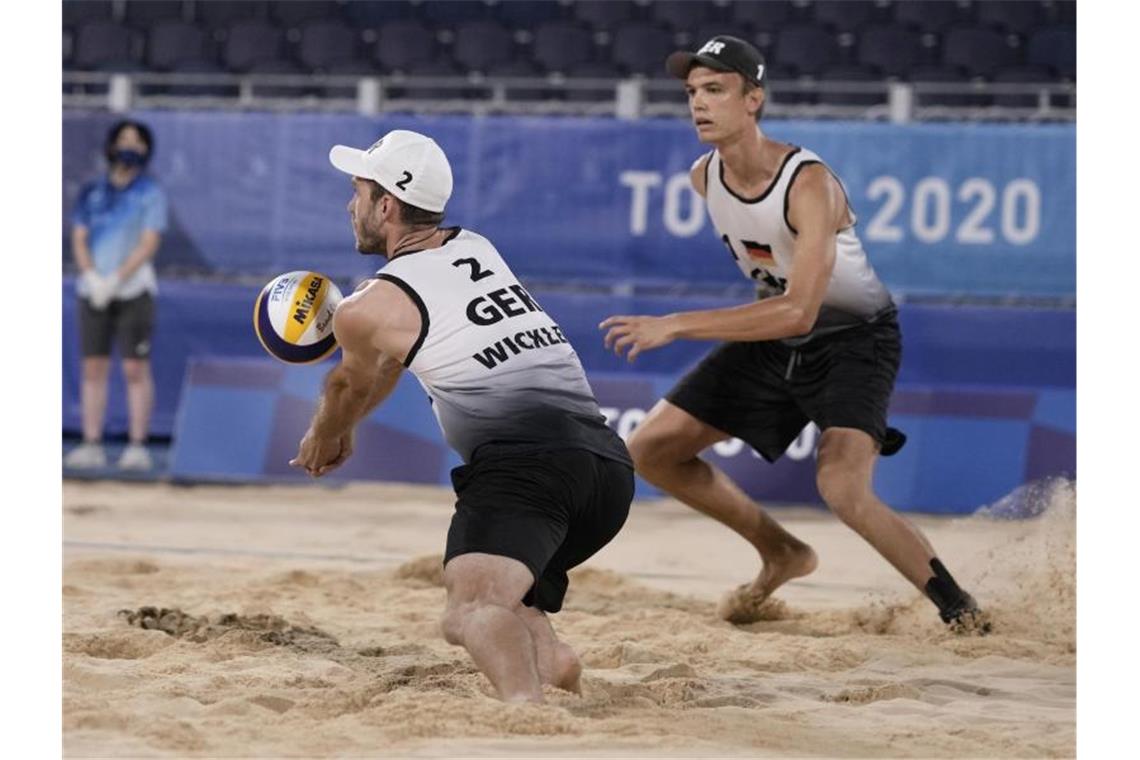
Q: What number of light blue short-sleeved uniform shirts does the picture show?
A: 1